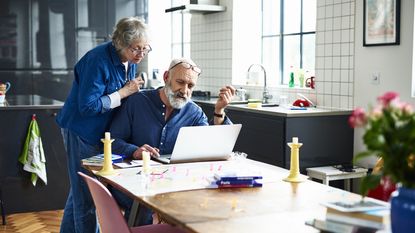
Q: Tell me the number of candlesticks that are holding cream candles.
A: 3